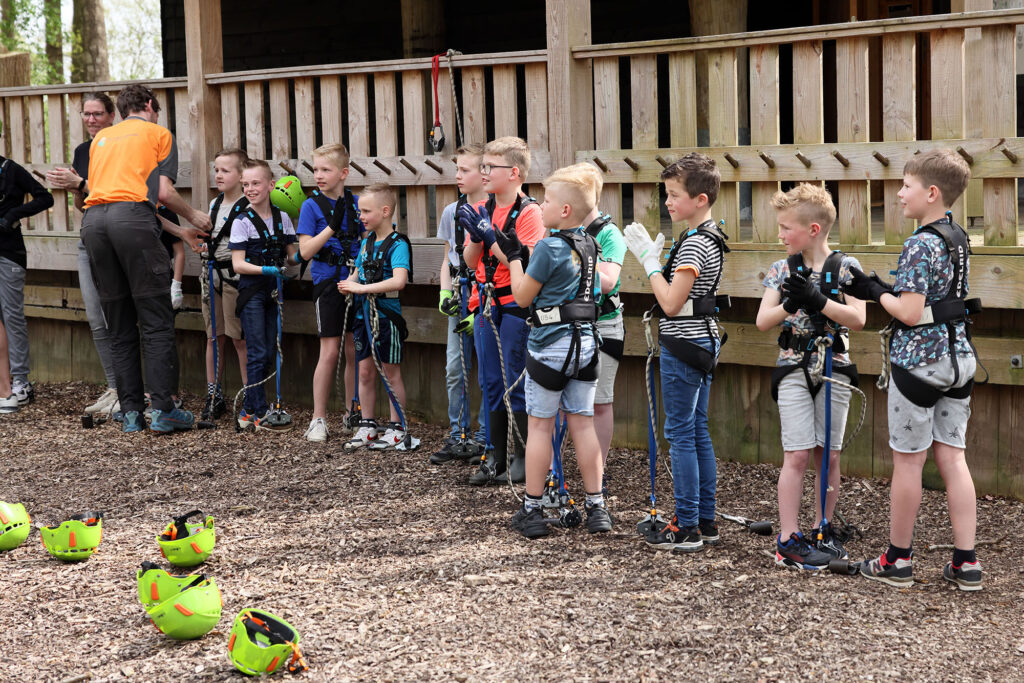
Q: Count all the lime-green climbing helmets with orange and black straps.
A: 7